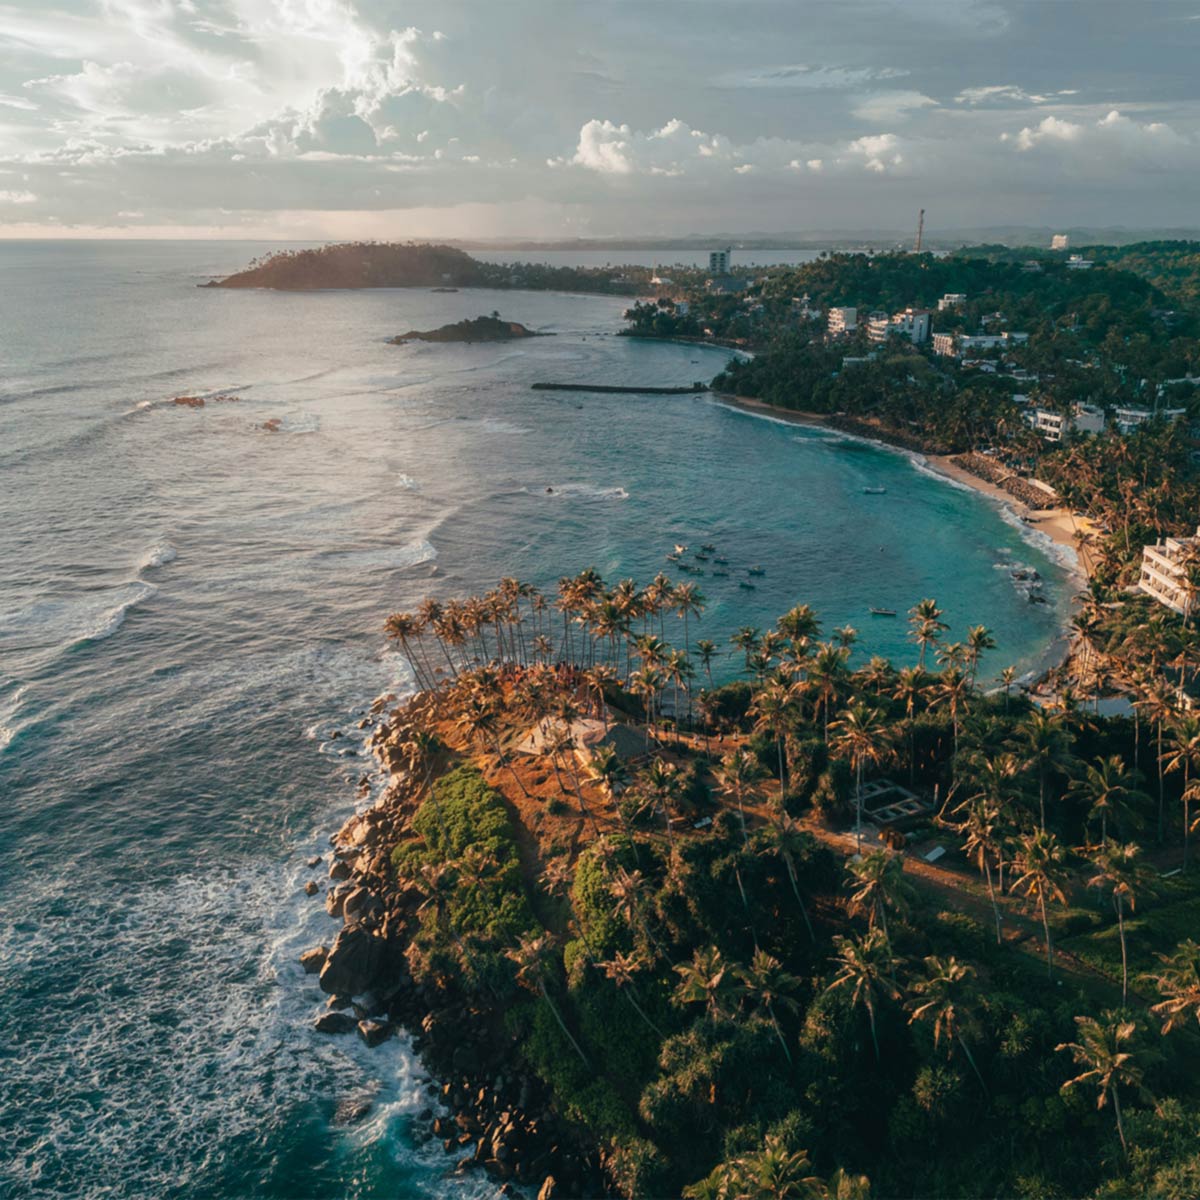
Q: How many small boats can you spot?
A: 12